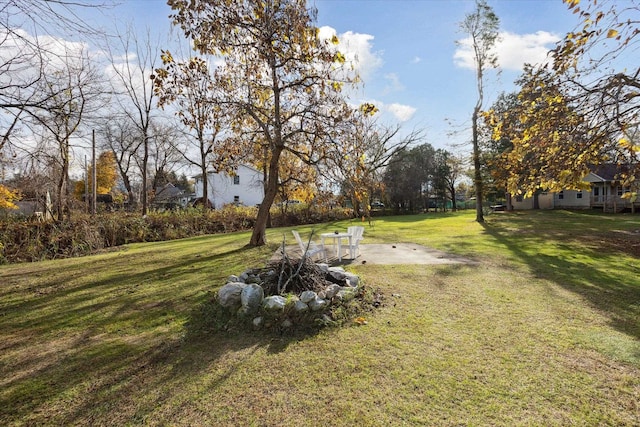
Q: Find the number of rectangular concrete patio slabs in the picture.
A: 1